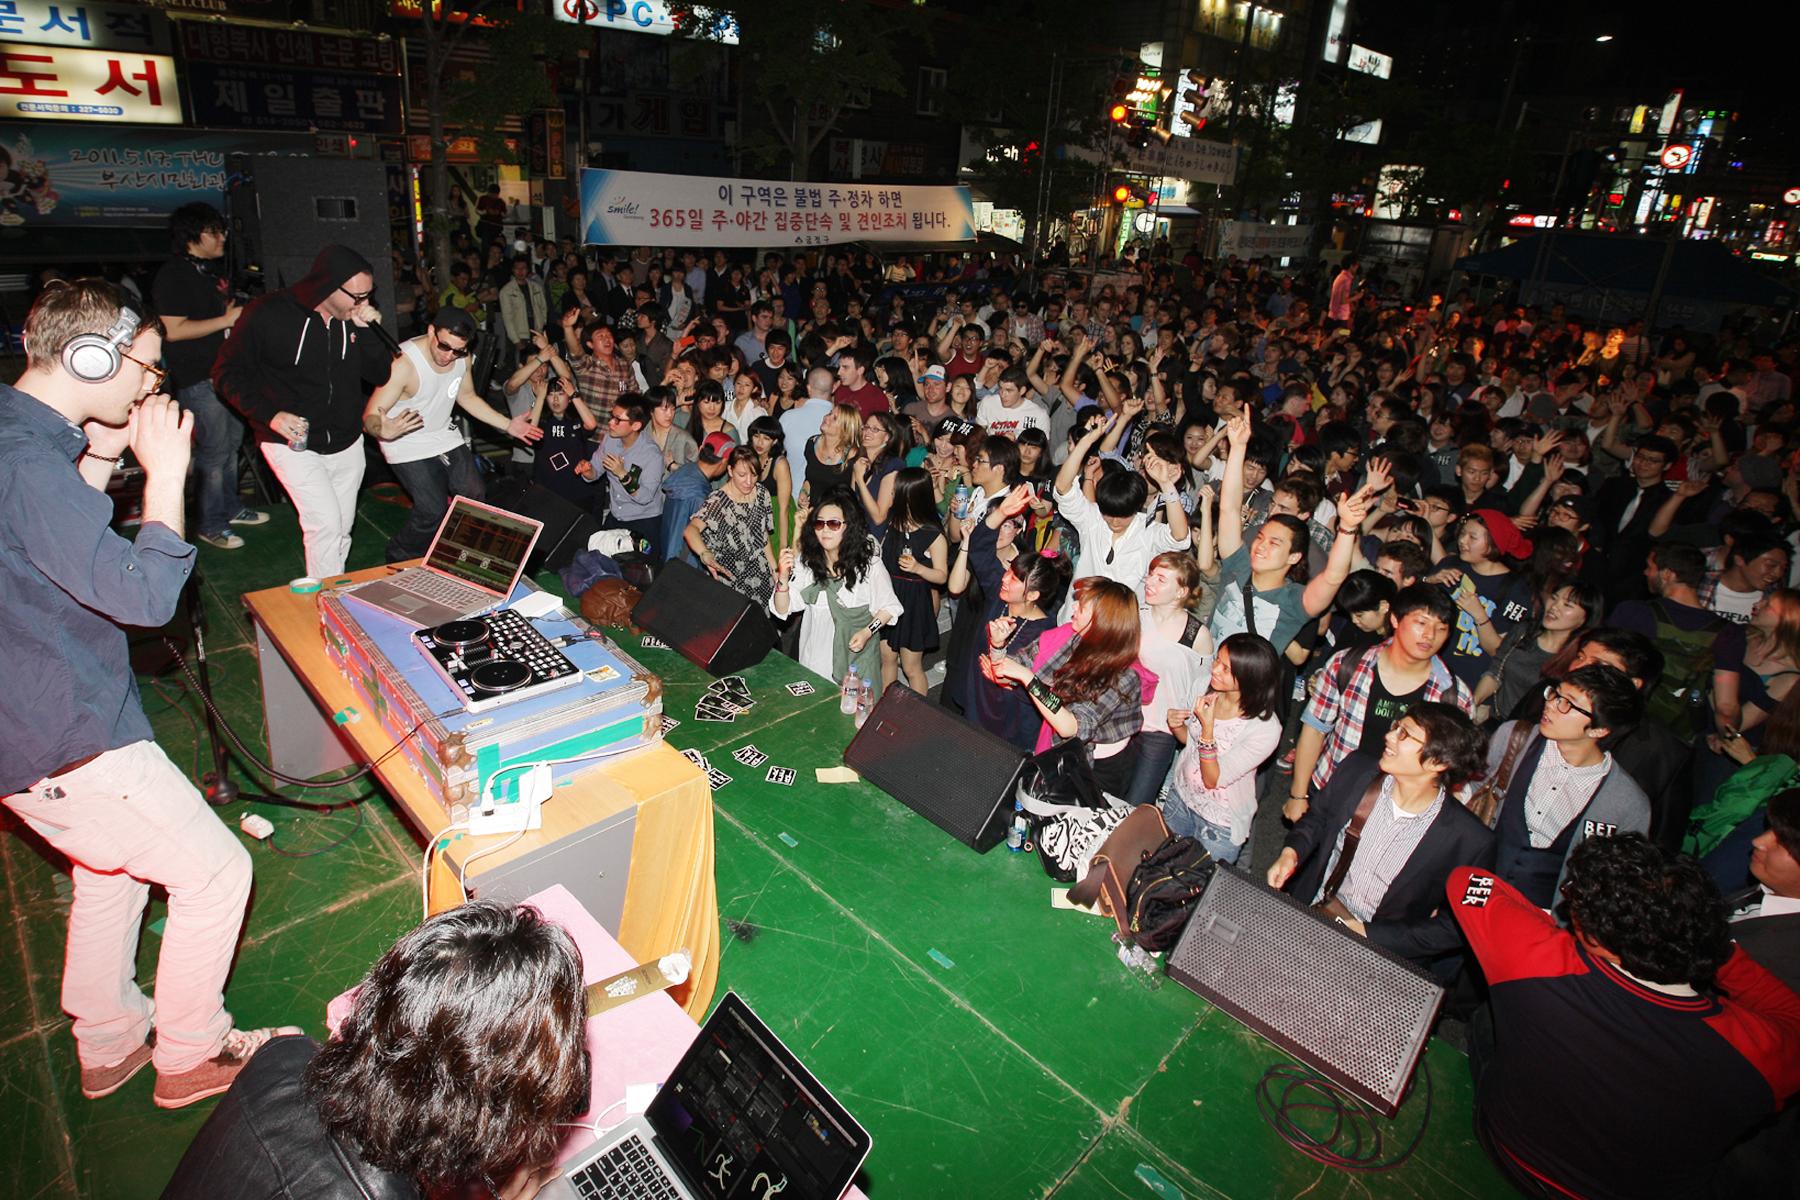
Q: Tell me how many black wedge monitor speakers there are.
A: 4